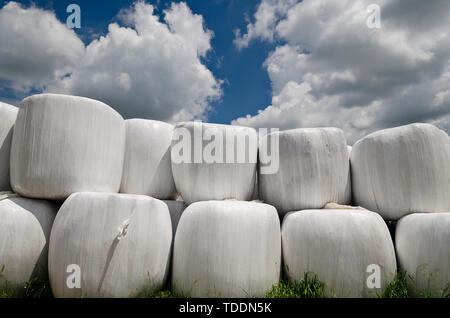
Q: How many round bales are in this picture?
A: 11